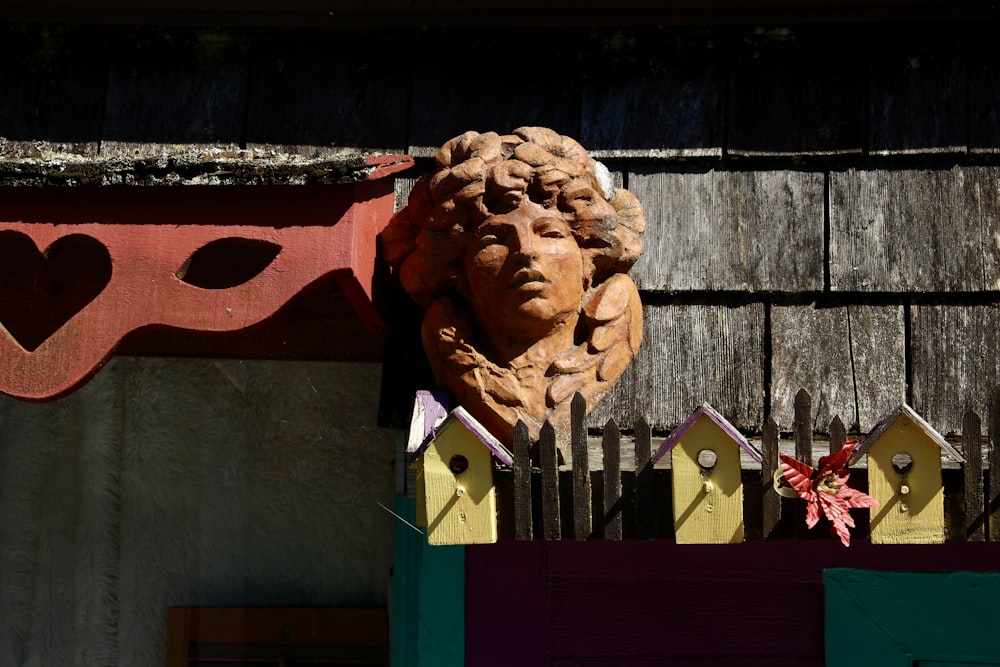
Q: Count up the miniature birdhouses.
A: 3